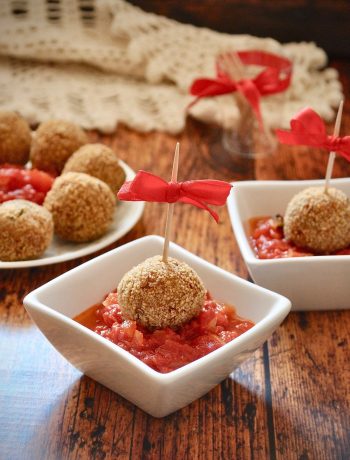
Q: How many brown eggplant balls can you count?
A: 7